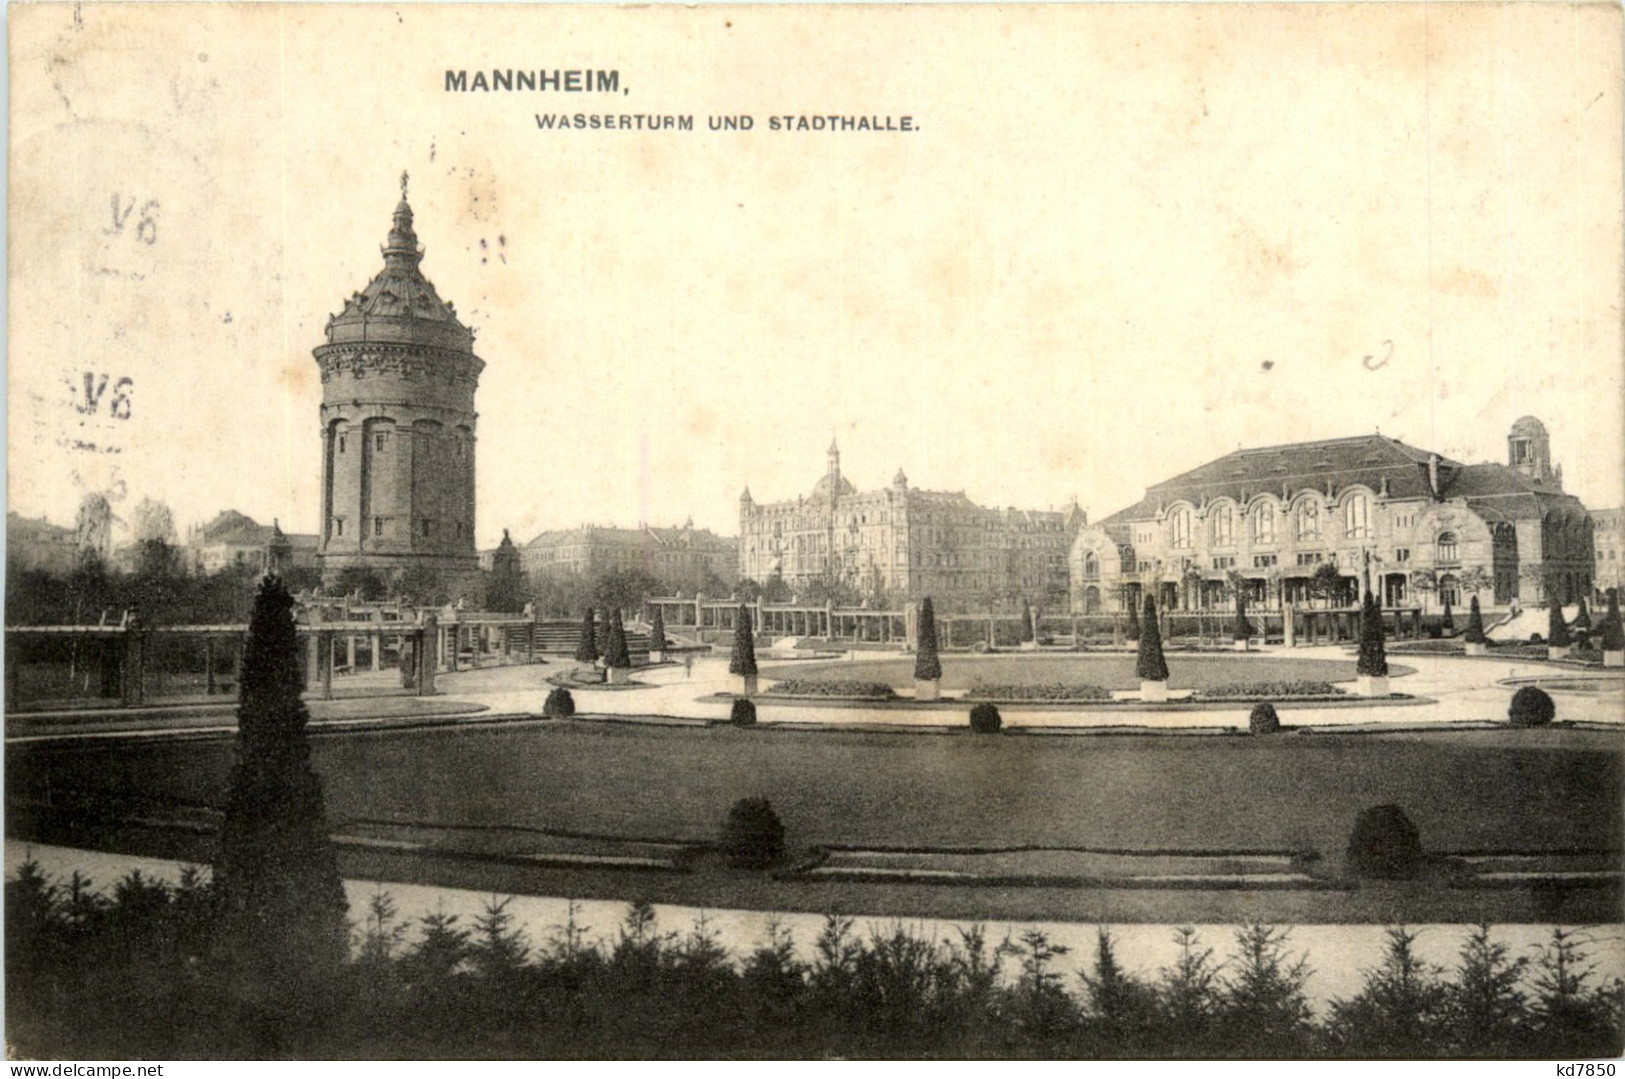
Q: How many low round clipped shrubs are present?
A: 7